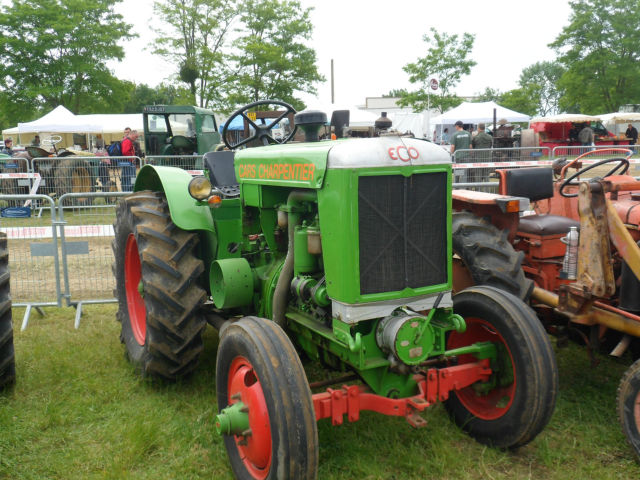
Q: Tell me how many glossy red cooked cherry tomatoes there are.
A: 0